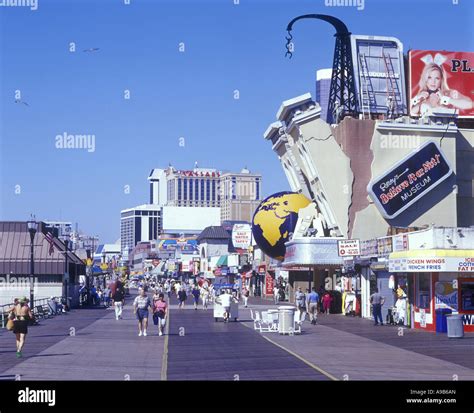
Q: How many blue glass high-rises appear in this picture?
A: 1